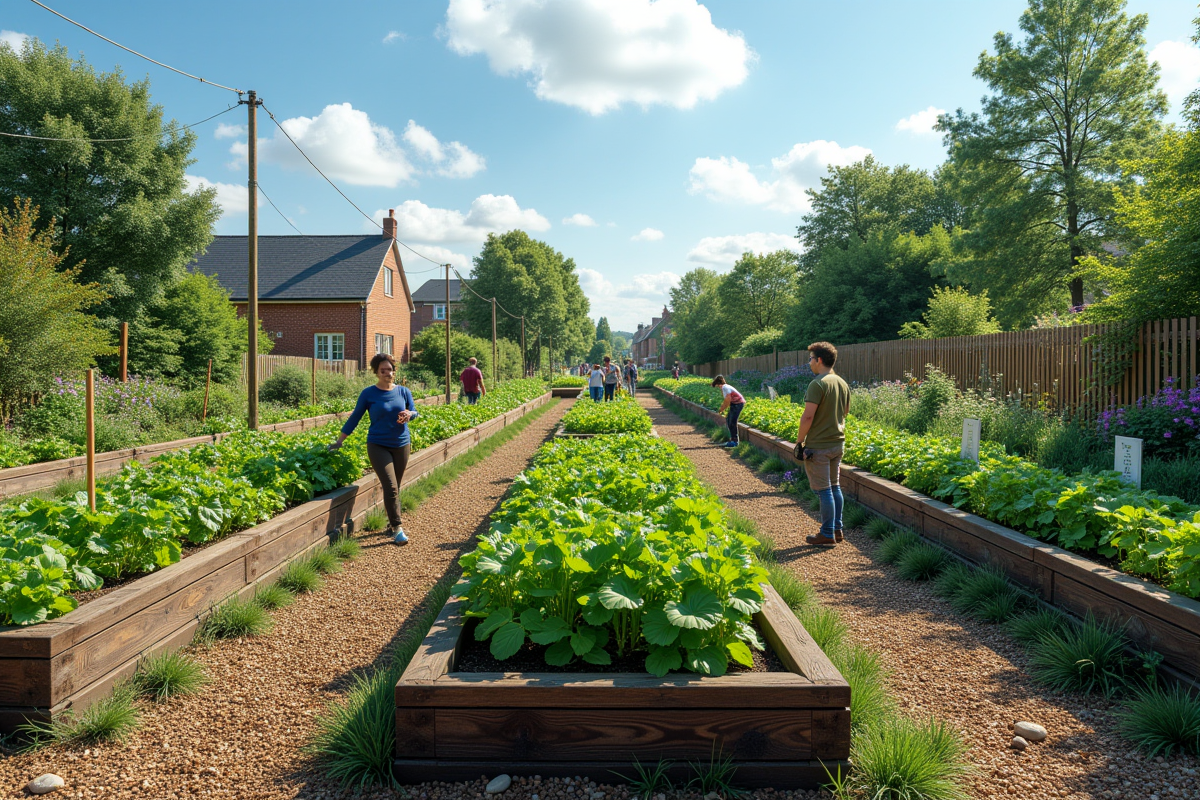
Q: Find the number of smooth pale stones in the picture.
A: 4